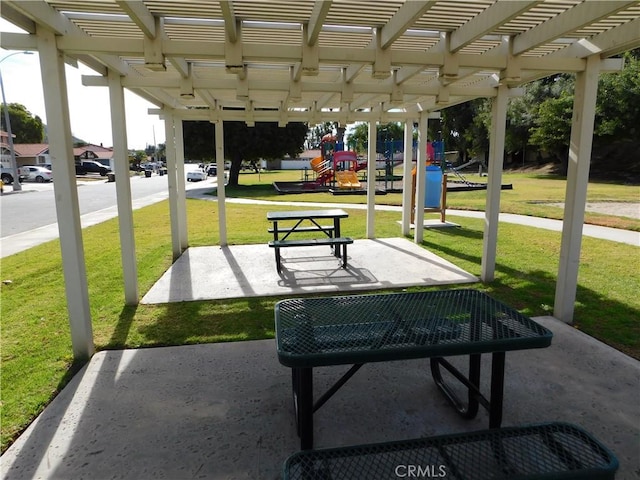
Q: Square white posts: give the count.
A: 10